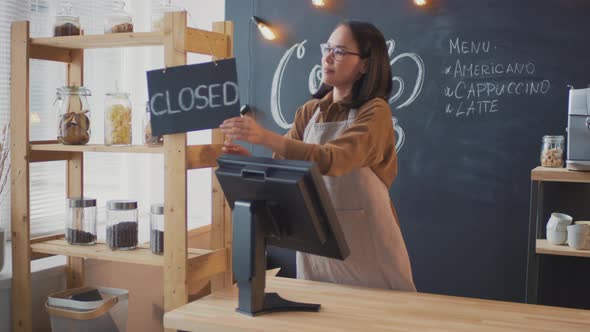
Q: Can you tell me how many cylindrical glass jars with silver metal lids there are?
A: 3